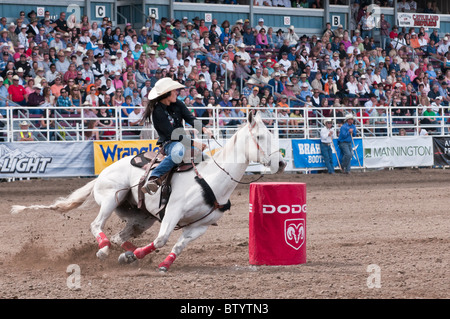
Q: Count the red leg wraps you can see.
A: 4